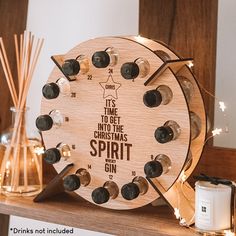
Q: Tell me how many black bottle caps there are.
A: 12